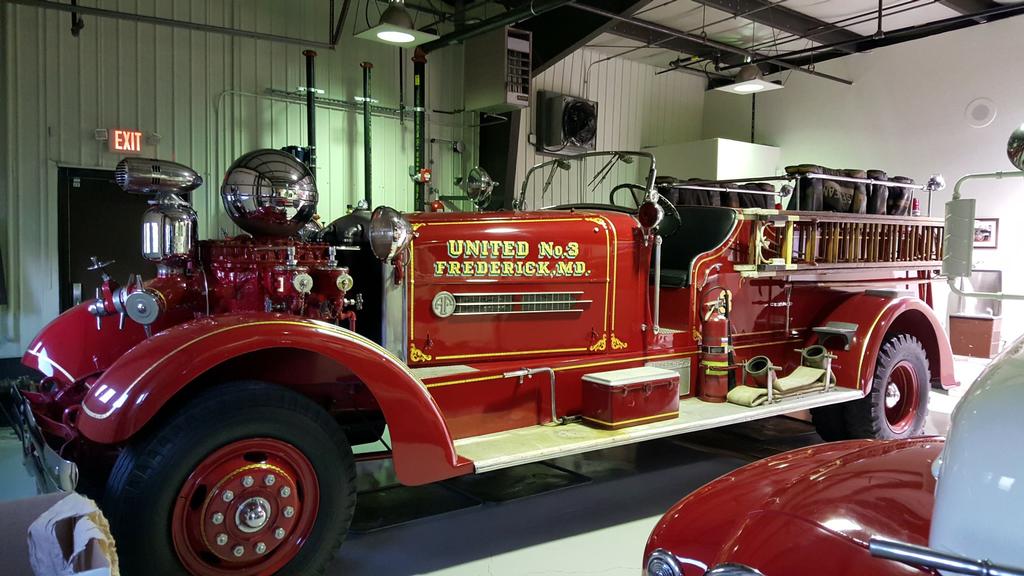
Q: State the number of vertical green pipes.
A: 3